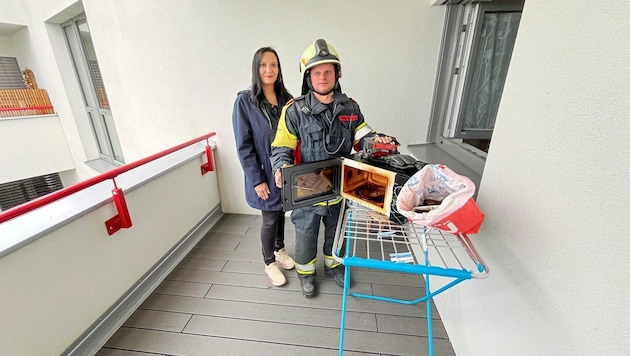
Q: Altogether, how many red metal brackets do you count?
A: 2